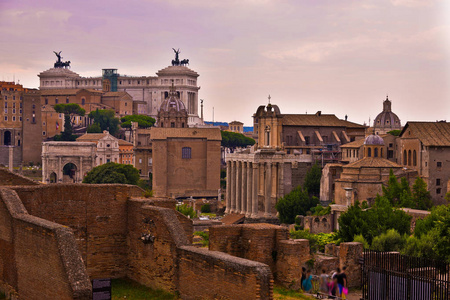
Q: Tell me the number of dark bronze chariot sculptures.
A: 2